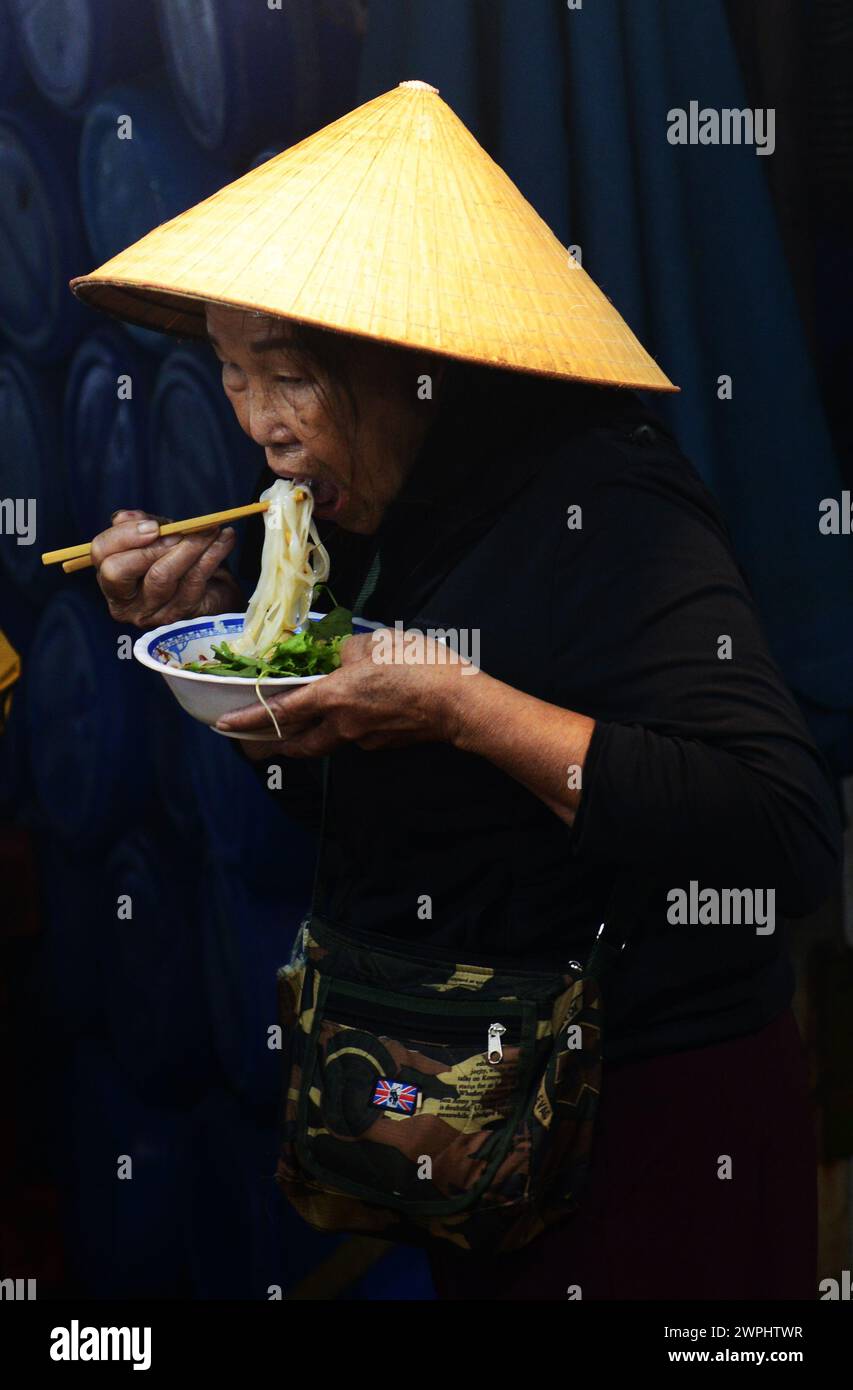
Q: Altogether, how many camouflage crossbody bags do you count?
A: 1